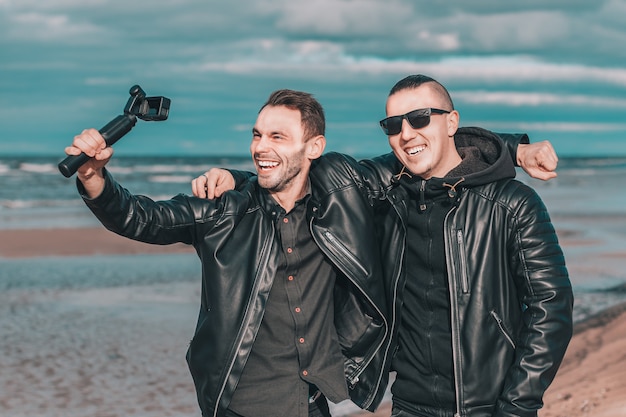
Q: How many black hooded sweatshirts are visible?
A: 1